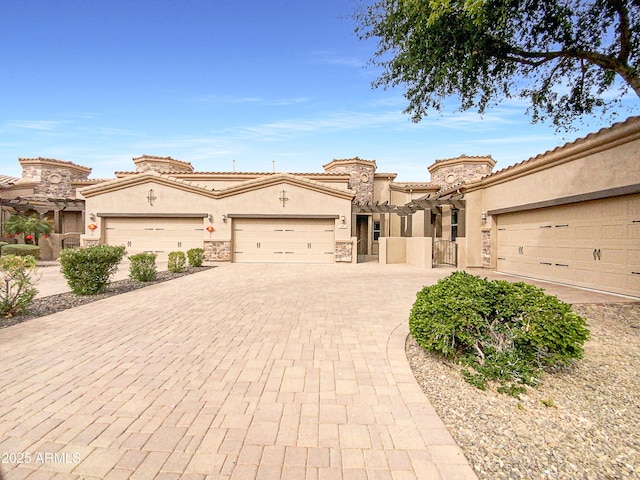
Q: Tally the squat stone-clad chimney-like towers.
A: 4